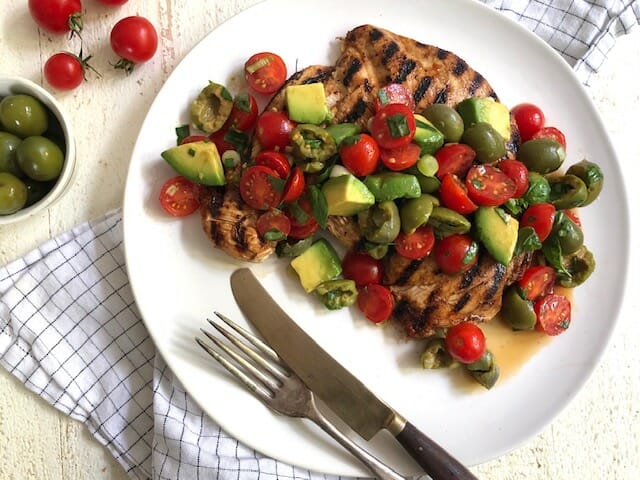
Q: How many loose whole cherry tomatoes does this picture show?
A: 4